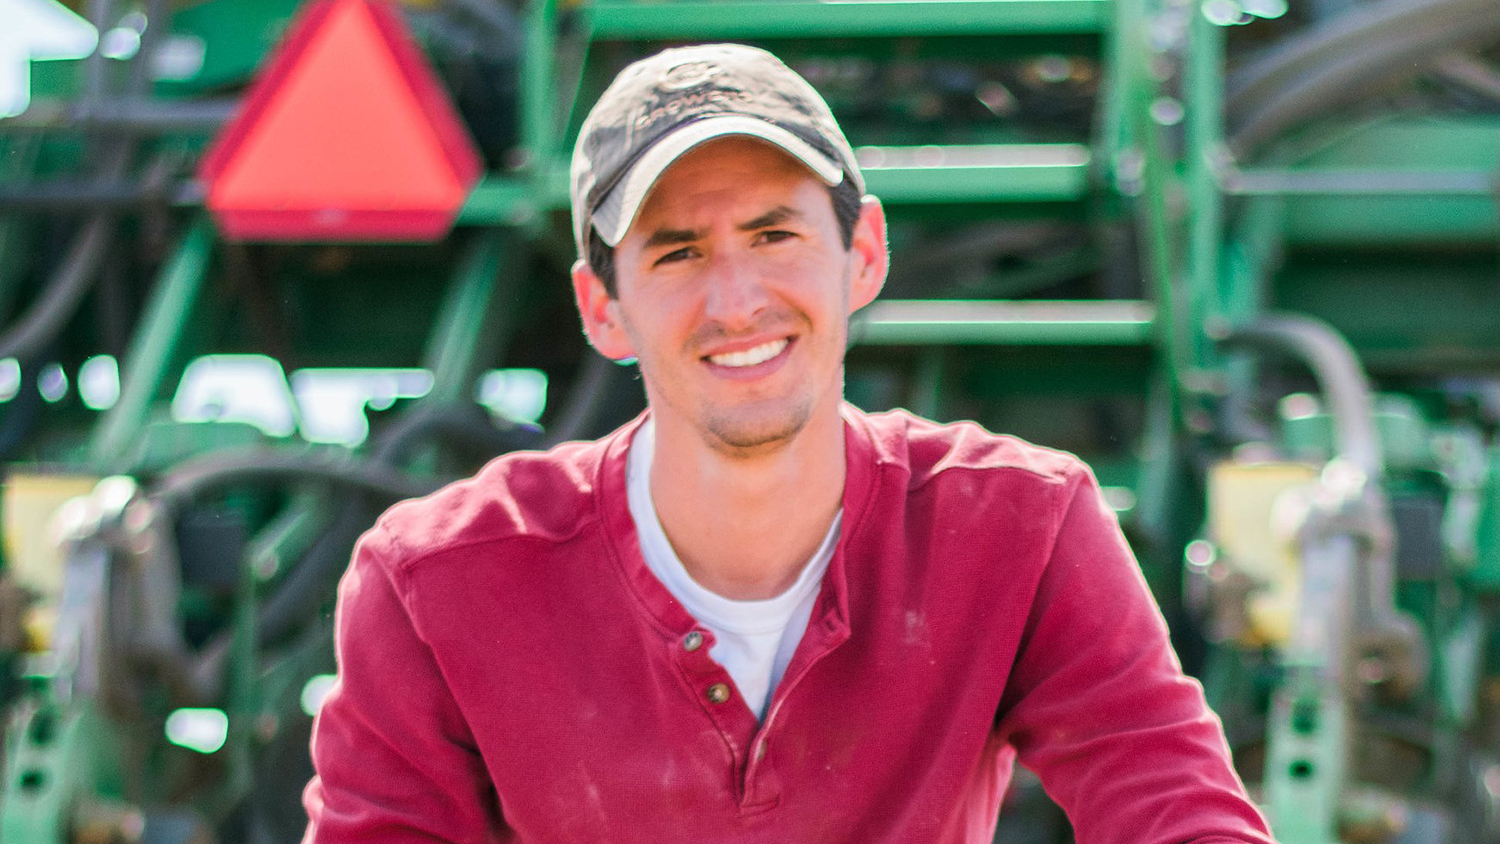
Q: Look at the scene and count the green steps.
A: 3